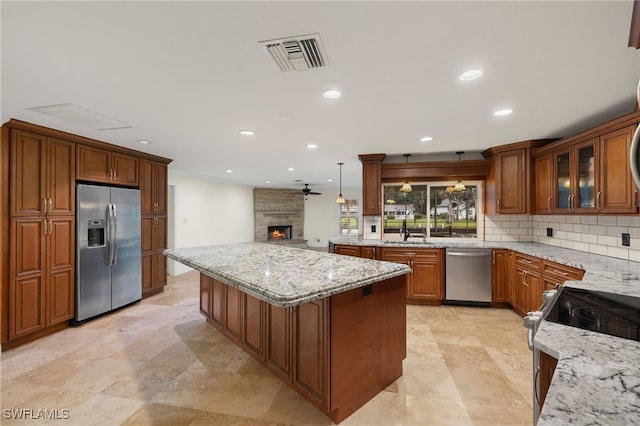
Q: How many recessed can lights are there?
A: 11